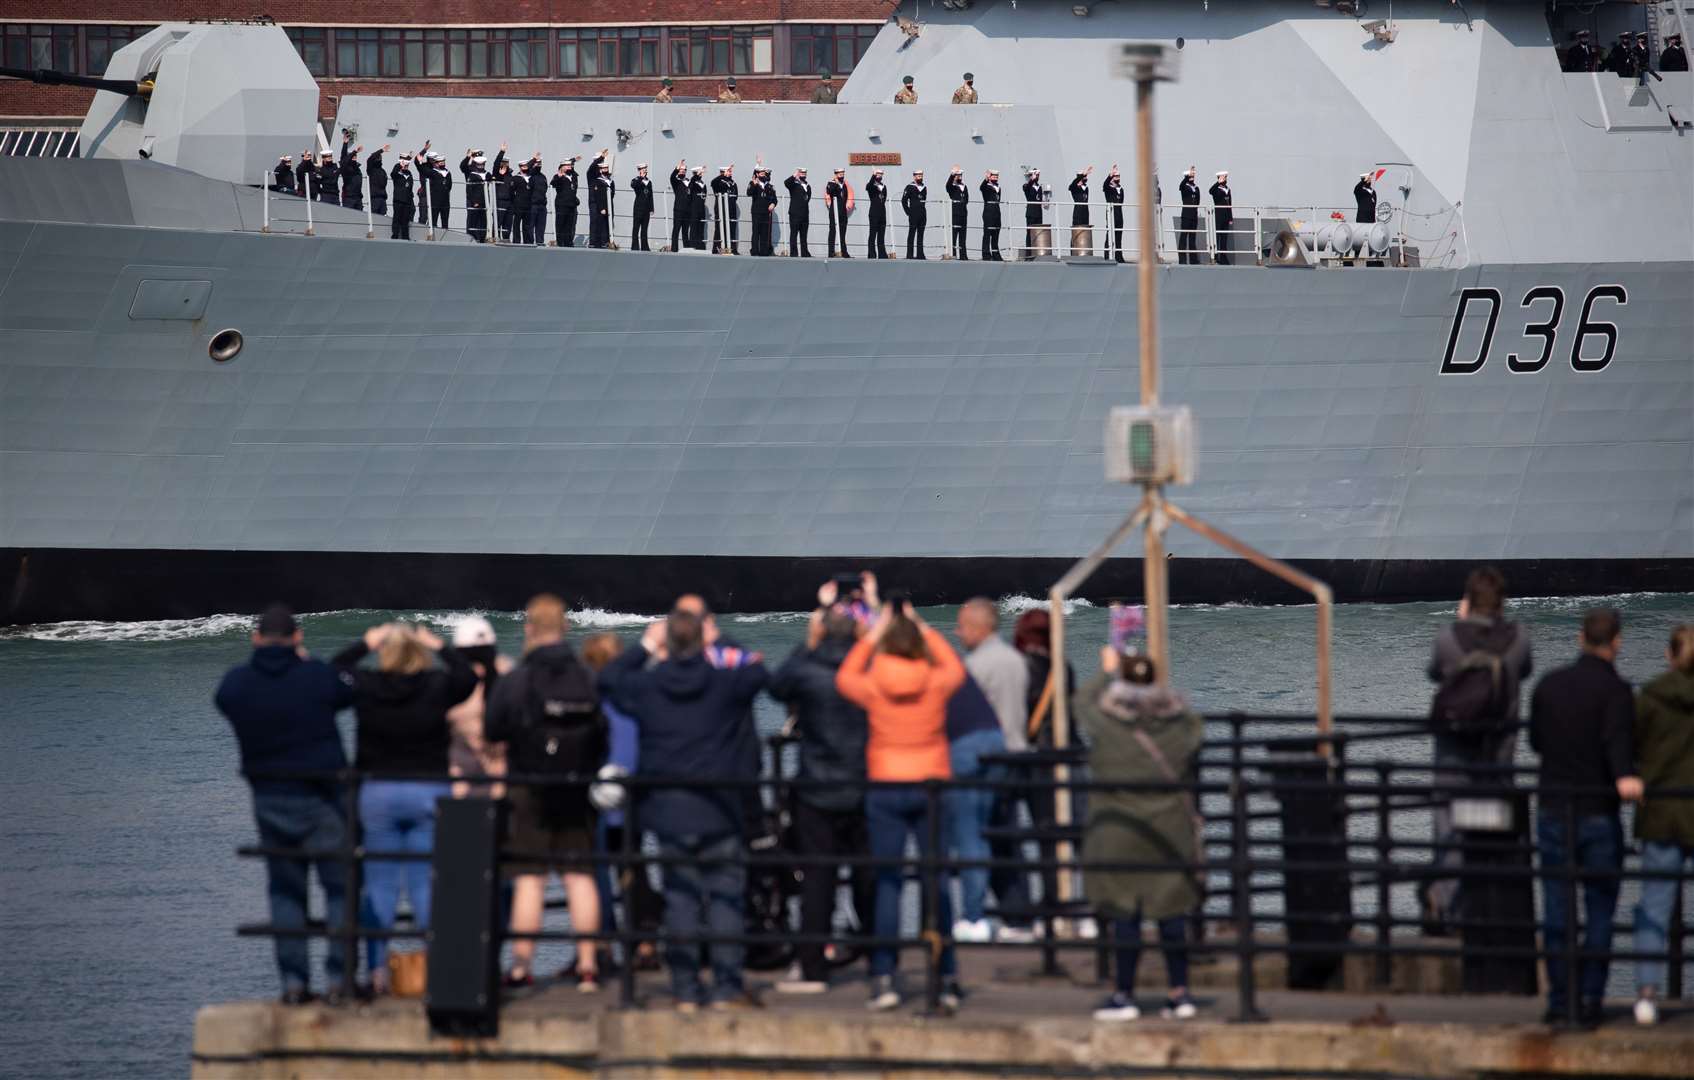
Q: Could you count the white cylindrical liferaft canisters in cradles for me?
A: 2